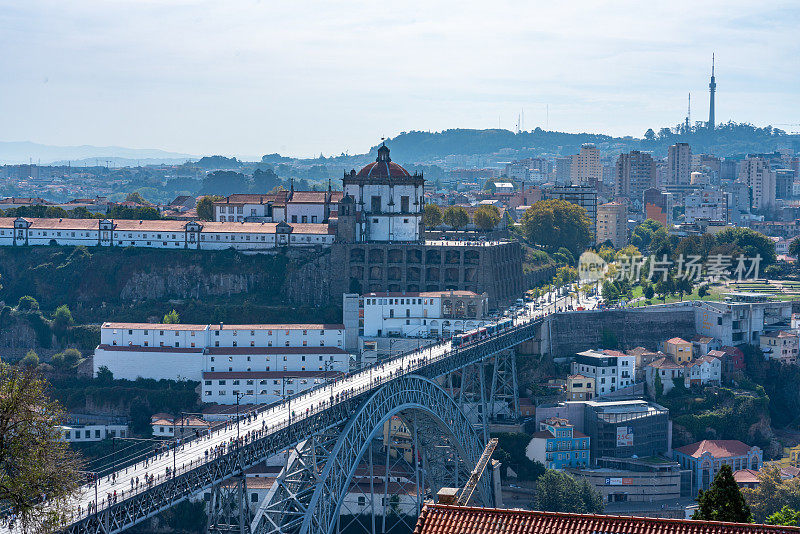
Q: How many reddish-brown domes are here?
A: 1